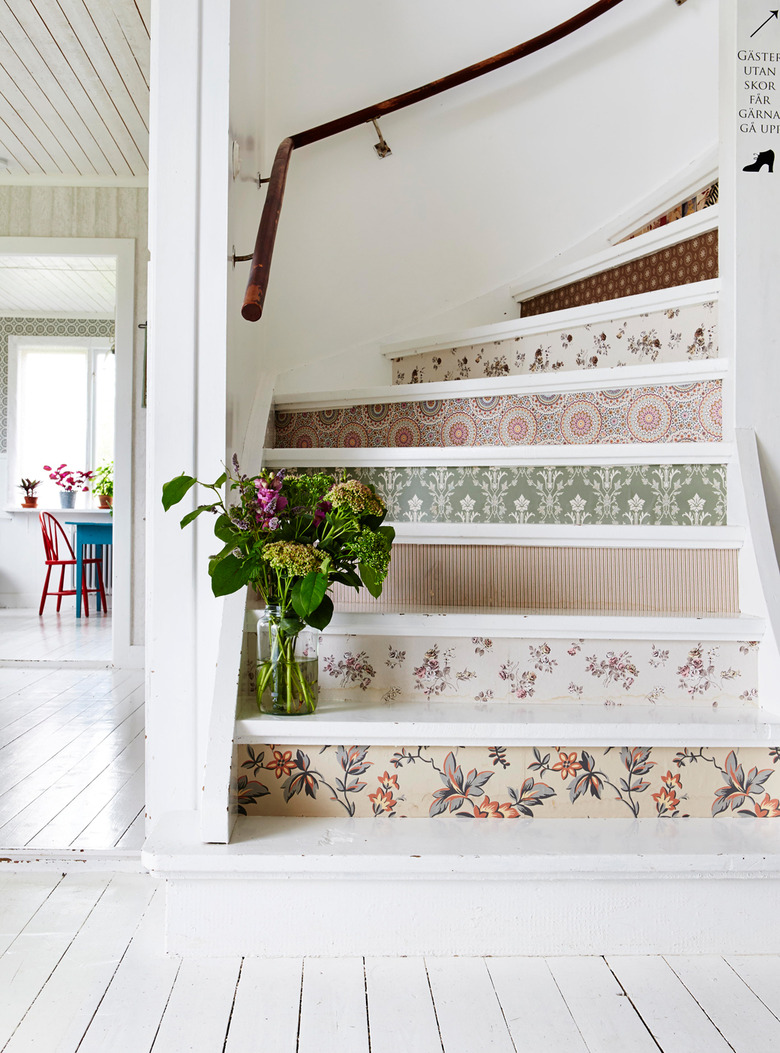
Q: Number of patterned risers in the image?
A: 8